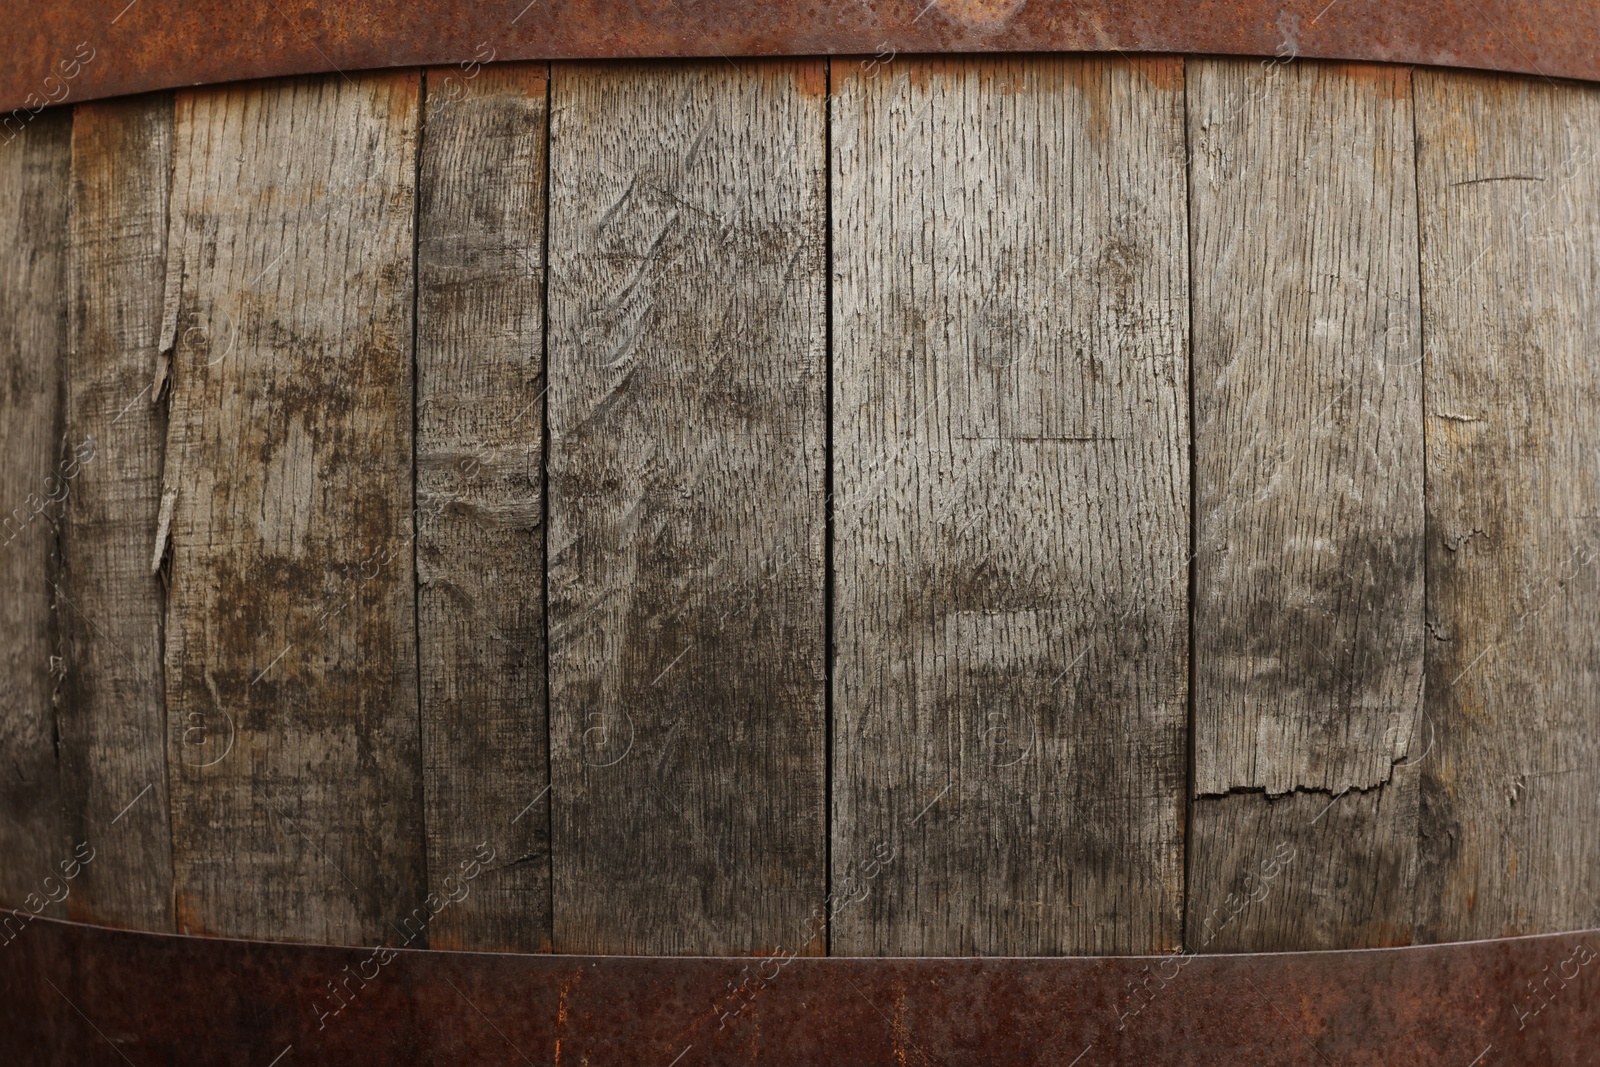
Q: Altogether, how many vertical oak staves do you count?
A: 8